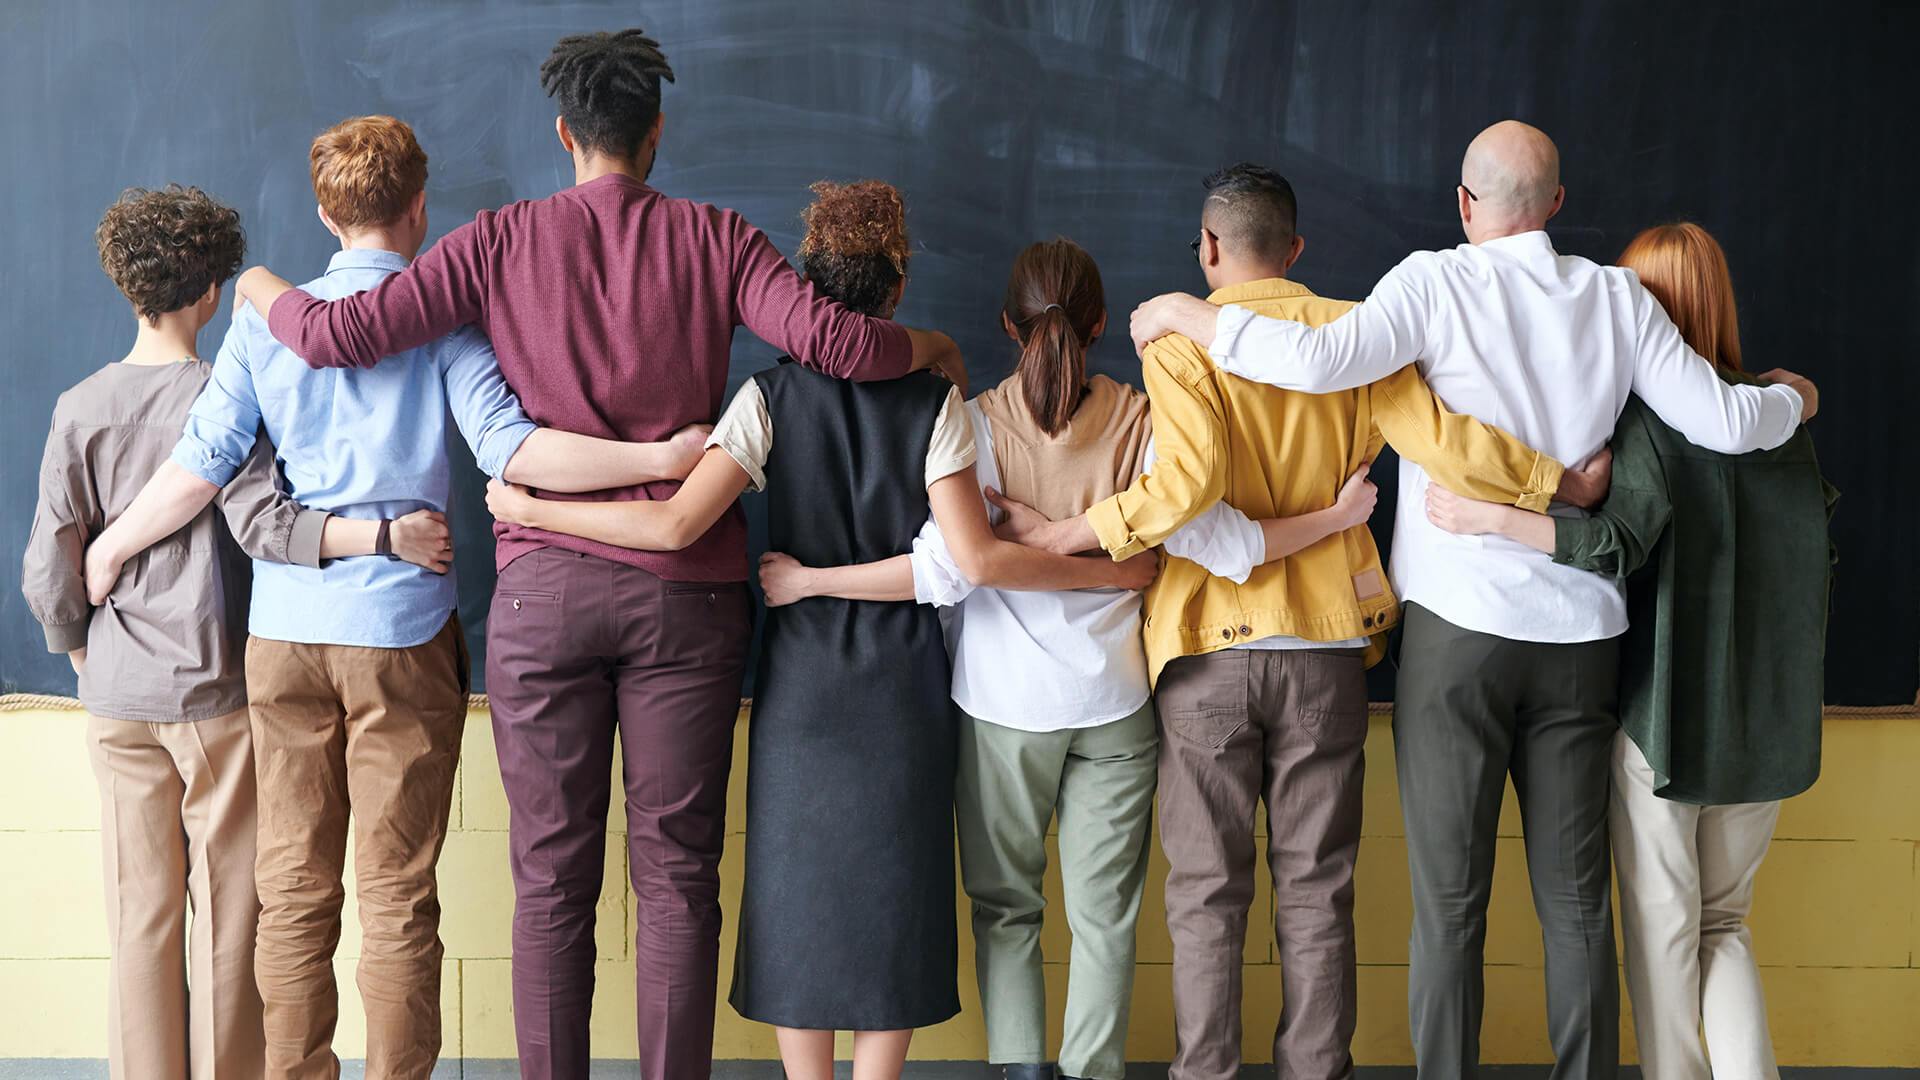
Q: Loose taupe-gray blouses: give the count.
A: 1